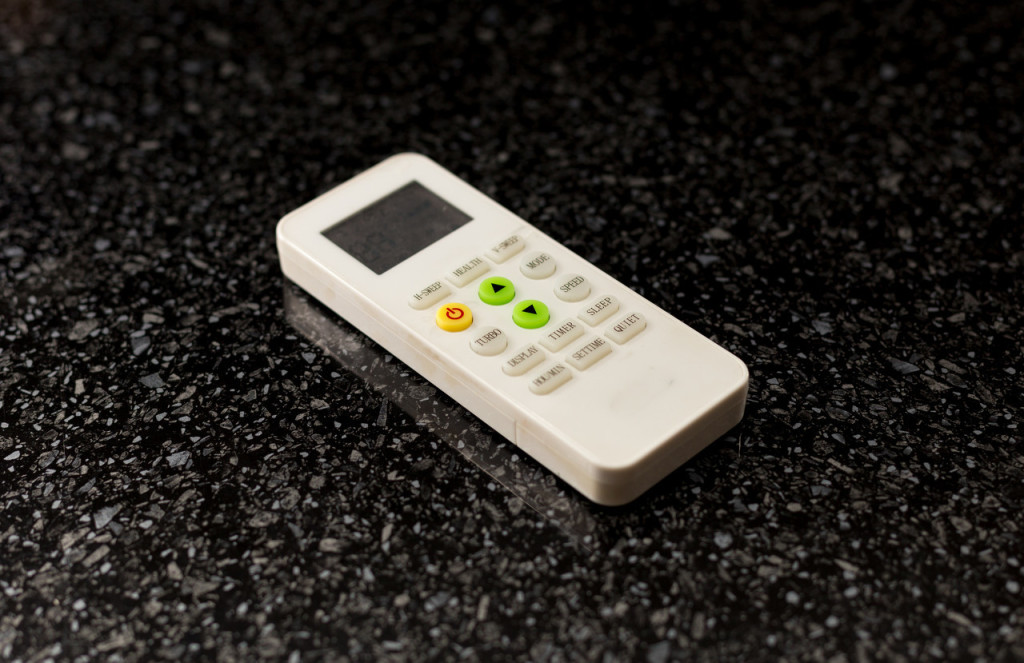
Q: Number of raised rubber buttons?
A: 15